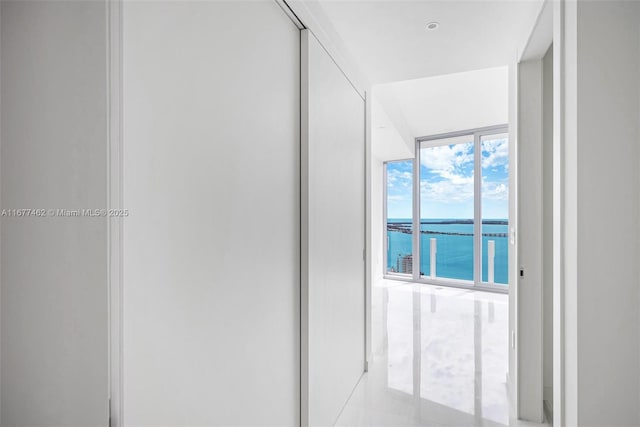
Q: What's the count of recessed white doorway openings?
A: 1